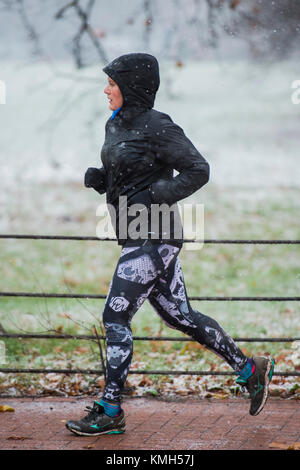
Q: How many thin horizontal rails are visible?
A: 4